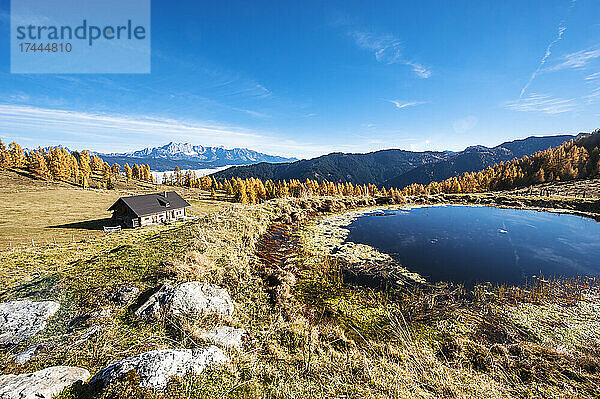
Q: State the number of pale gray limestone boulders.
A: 5